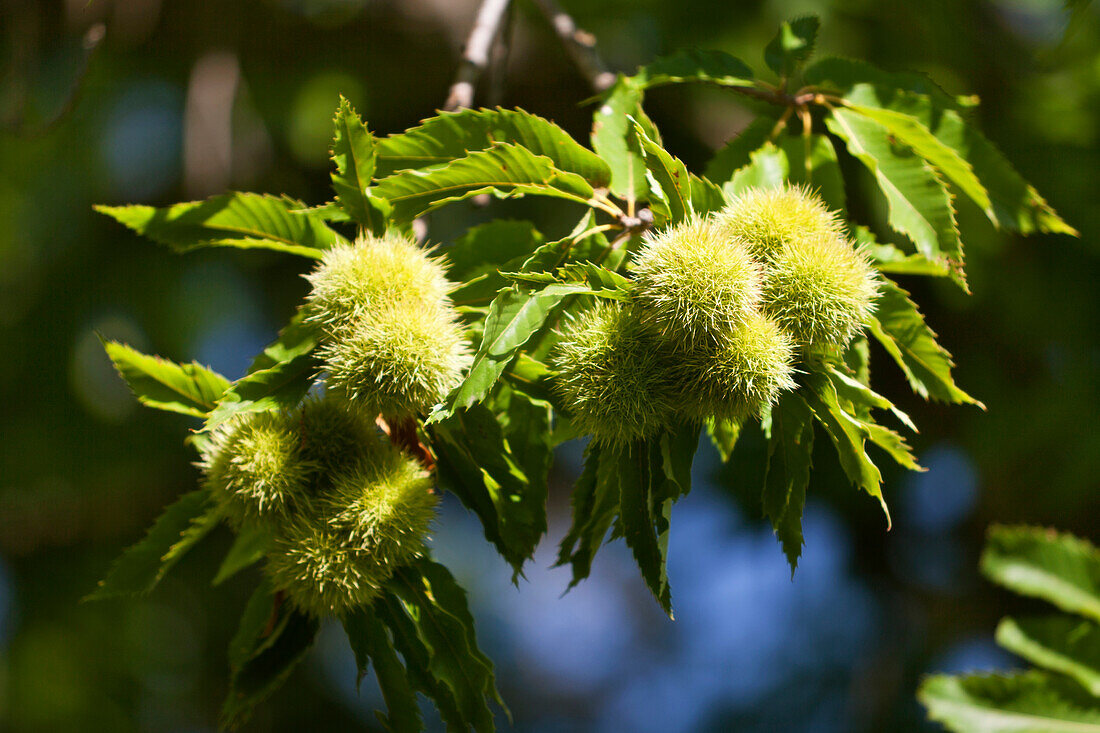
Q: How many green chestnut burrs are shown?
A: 11